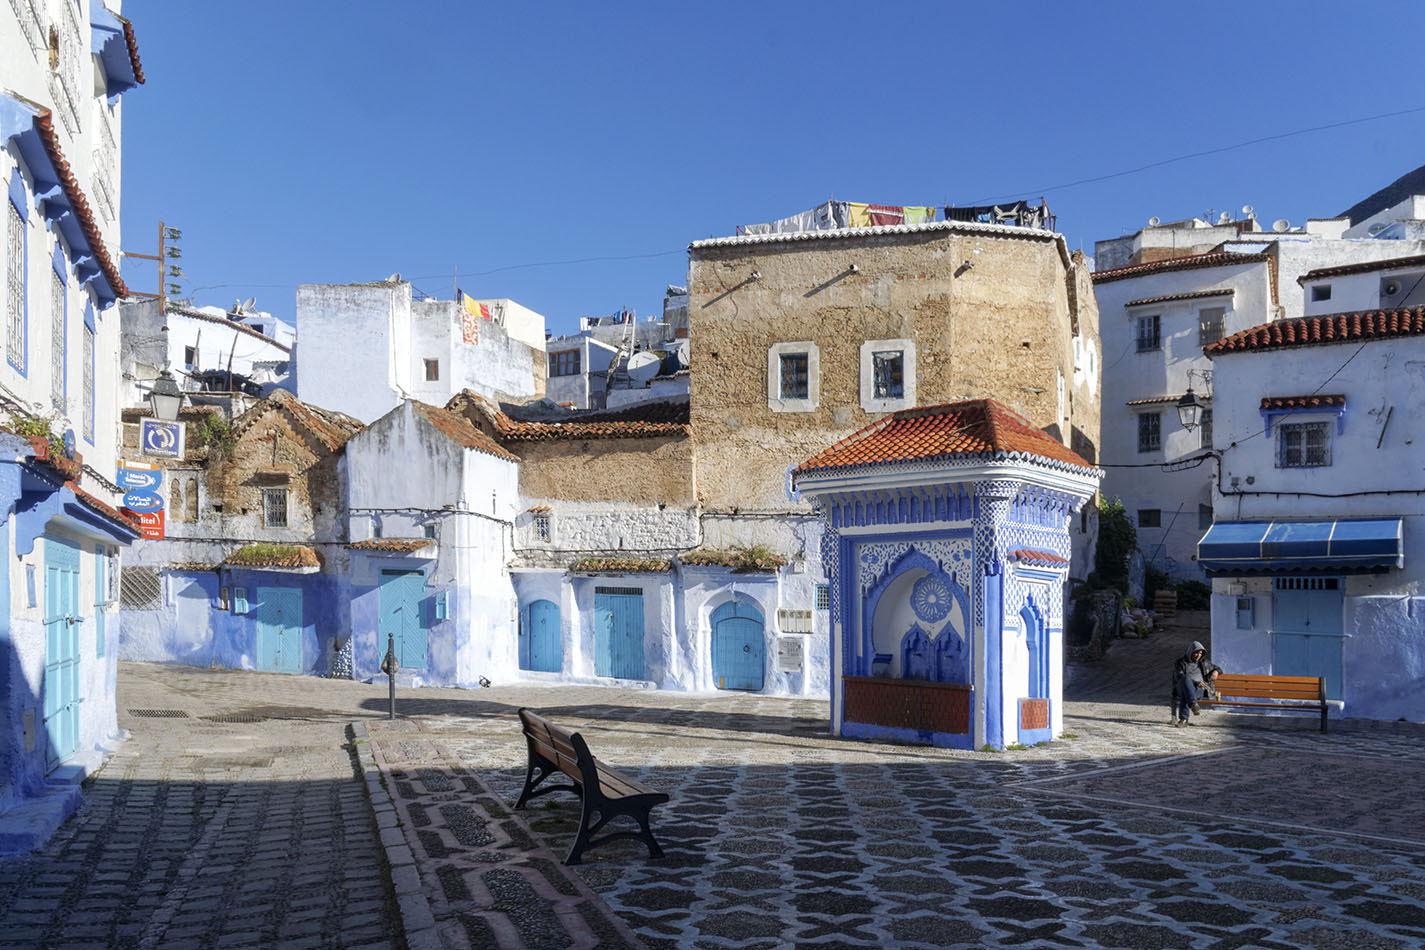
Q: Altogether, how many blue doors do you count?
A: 7